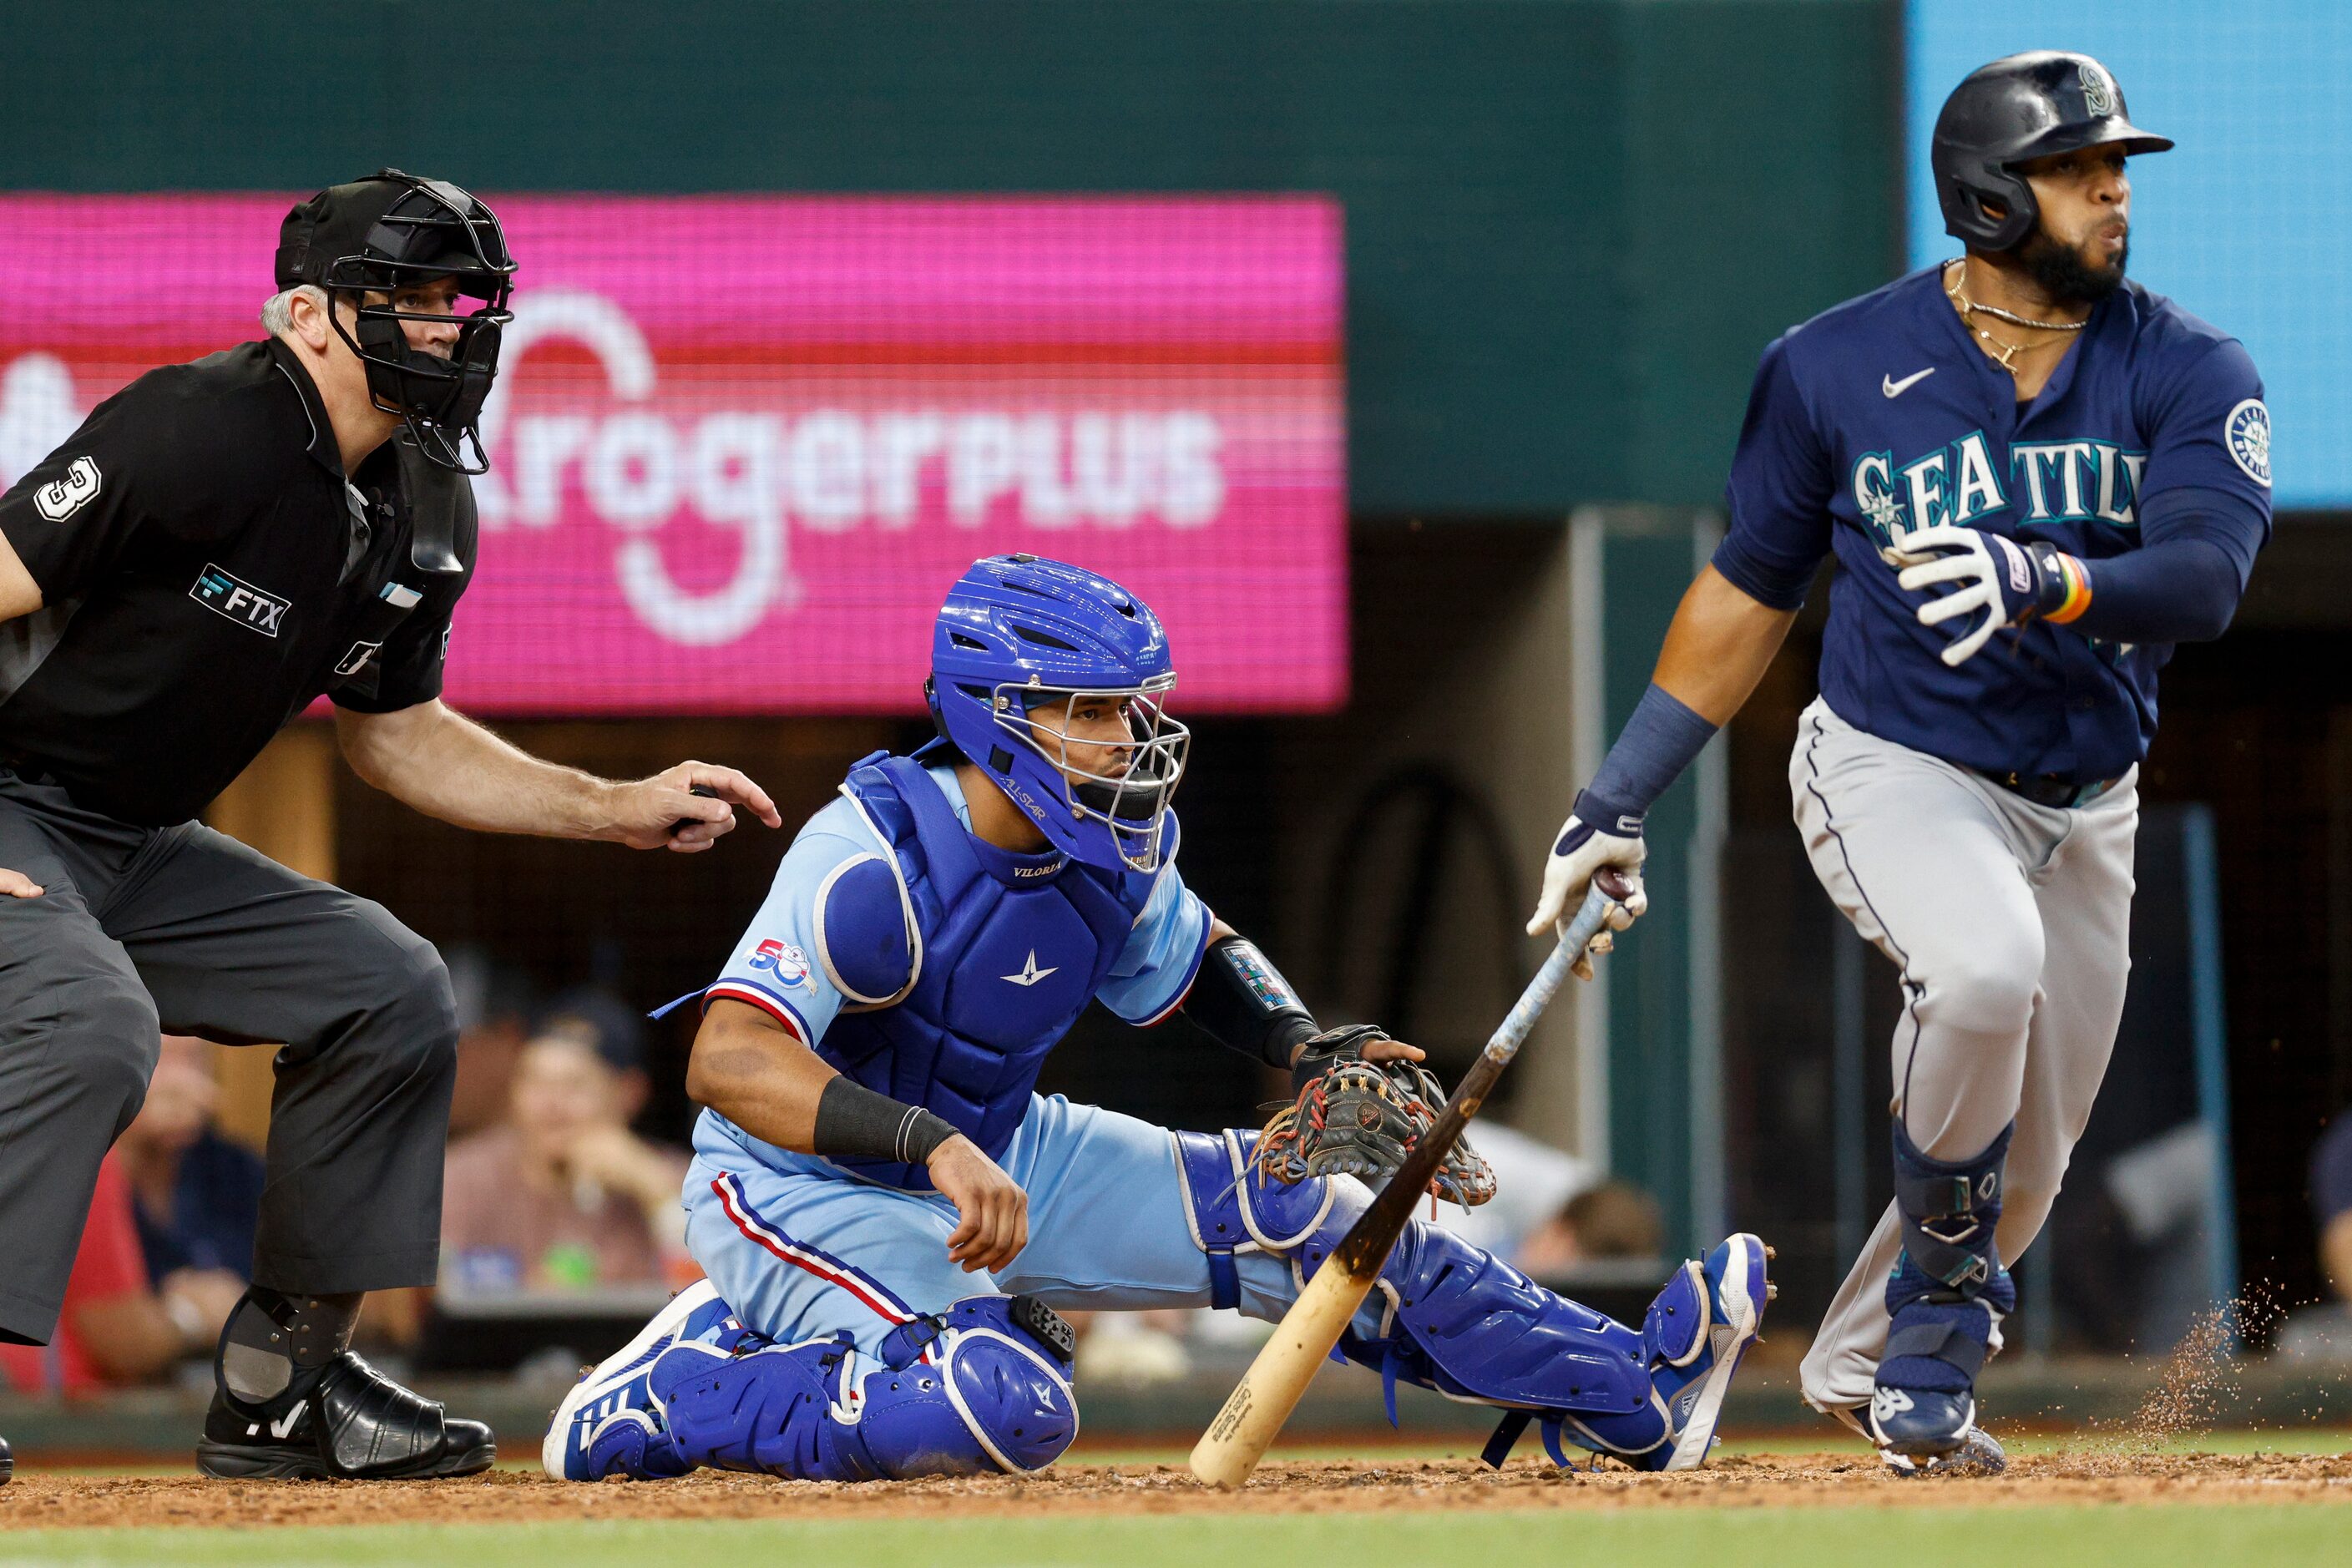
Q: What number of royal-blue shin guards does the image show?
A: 2